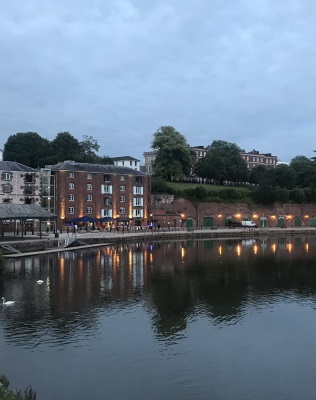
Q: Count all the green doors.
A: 8